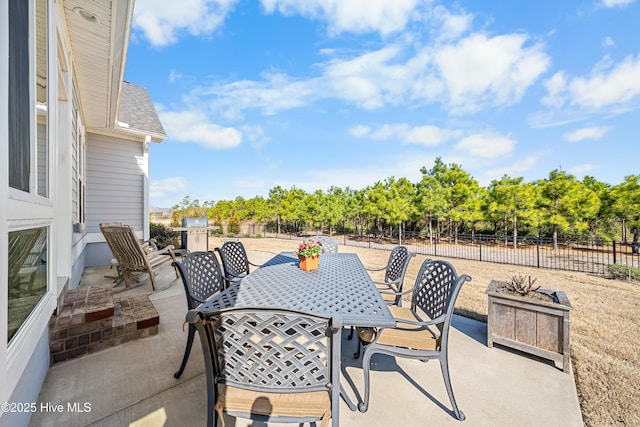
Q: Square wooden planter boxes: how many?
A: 1